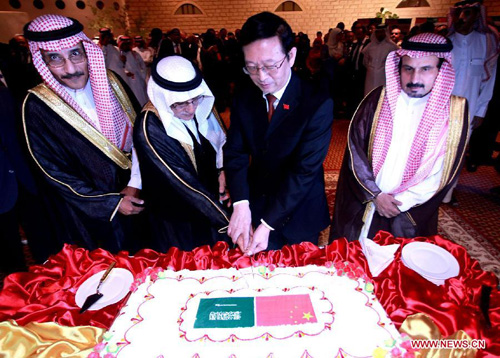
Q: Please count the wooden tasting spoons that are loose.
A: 0